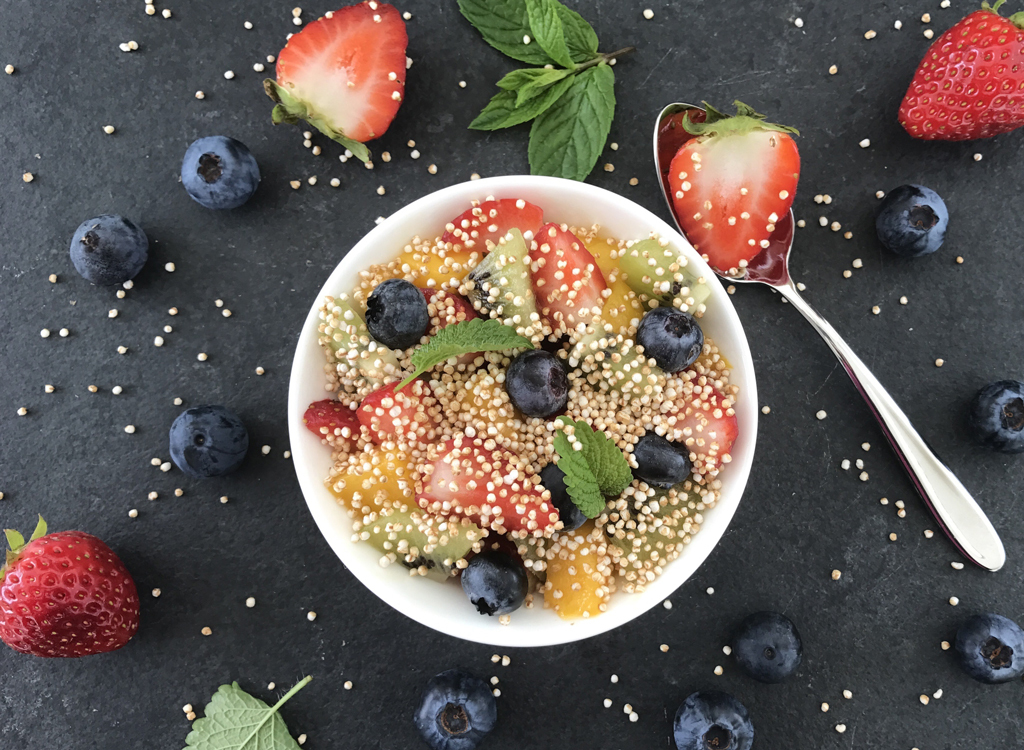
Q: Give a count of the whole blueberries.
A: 15